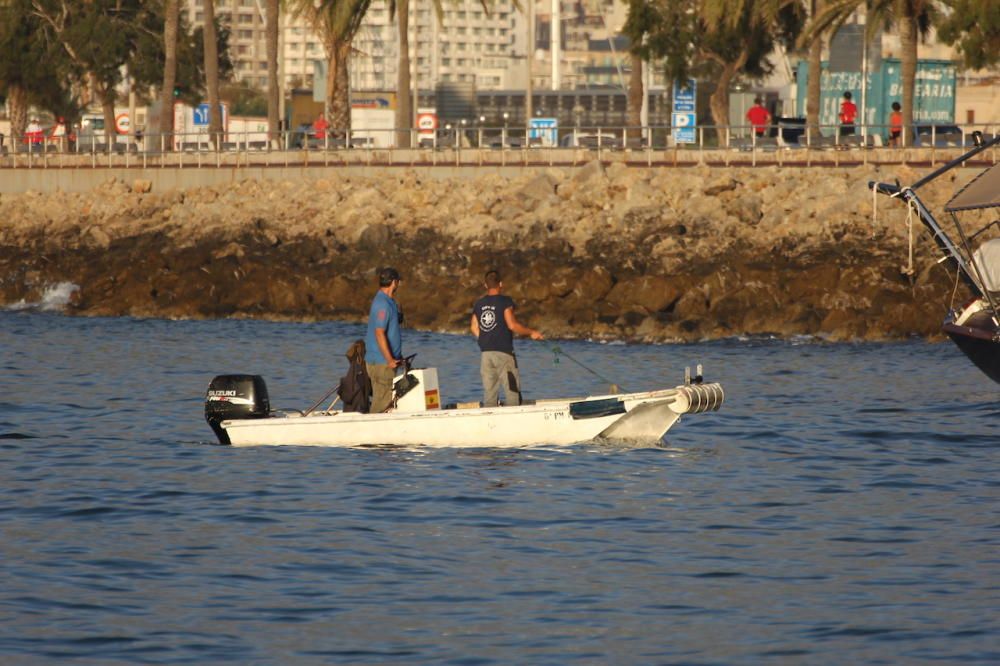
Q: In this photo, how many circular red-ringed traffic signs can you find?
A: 2